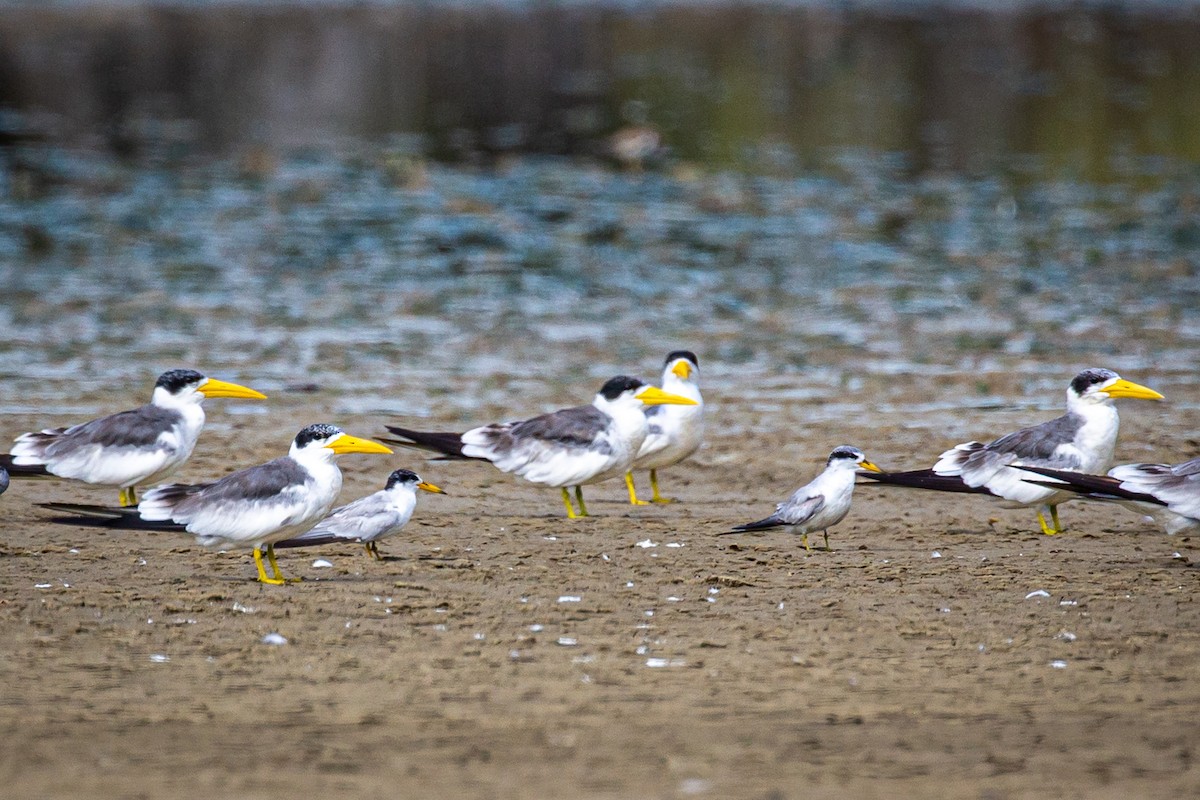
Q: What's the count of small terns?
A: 2